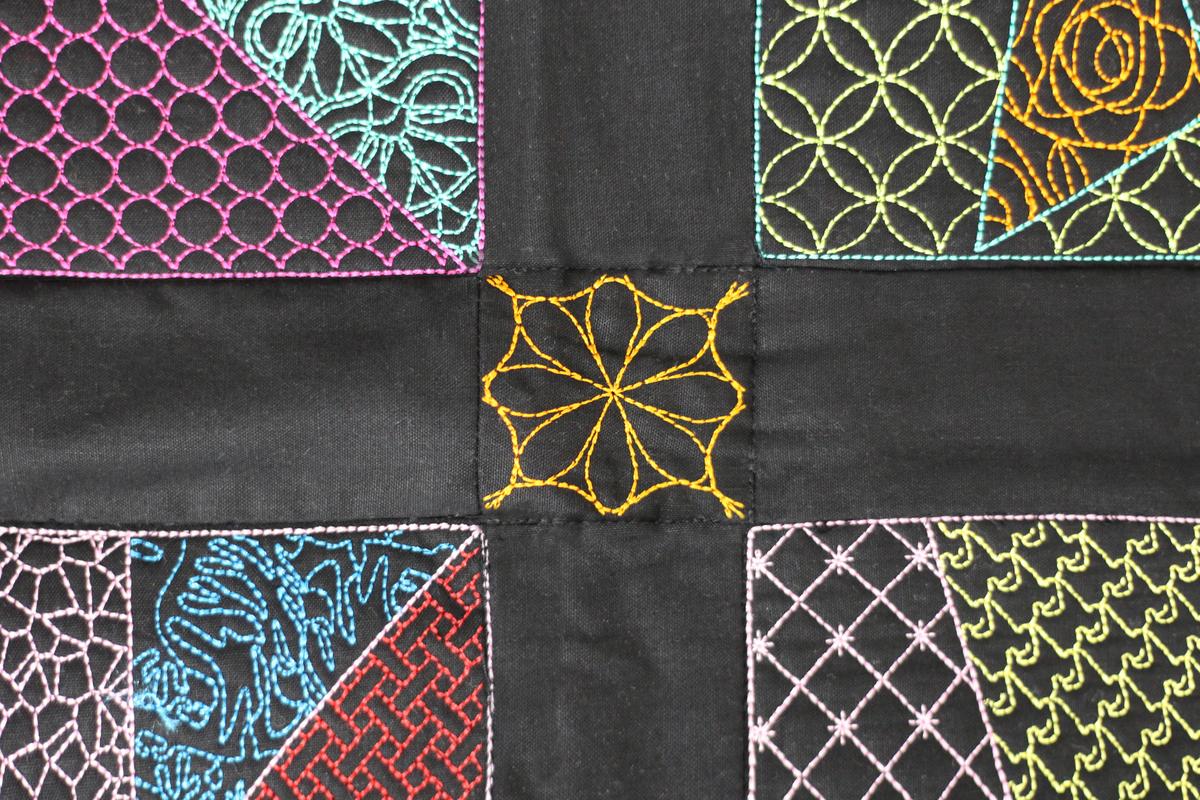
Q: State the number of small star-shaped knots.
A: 9